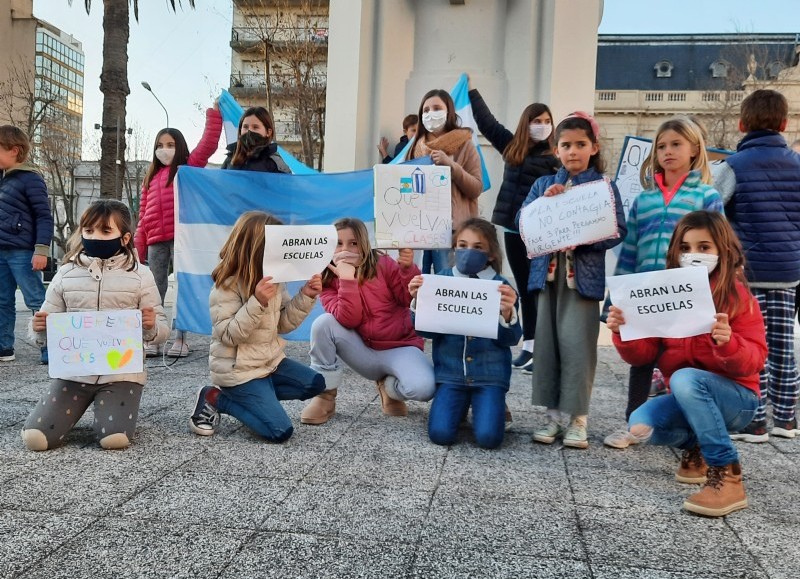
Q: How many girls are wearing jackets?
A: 11